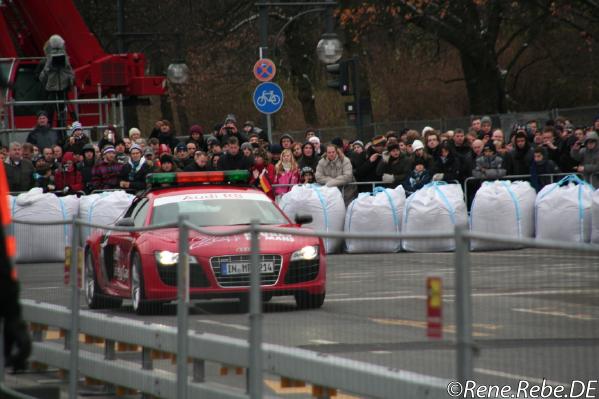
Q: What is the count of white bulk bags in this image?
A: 8